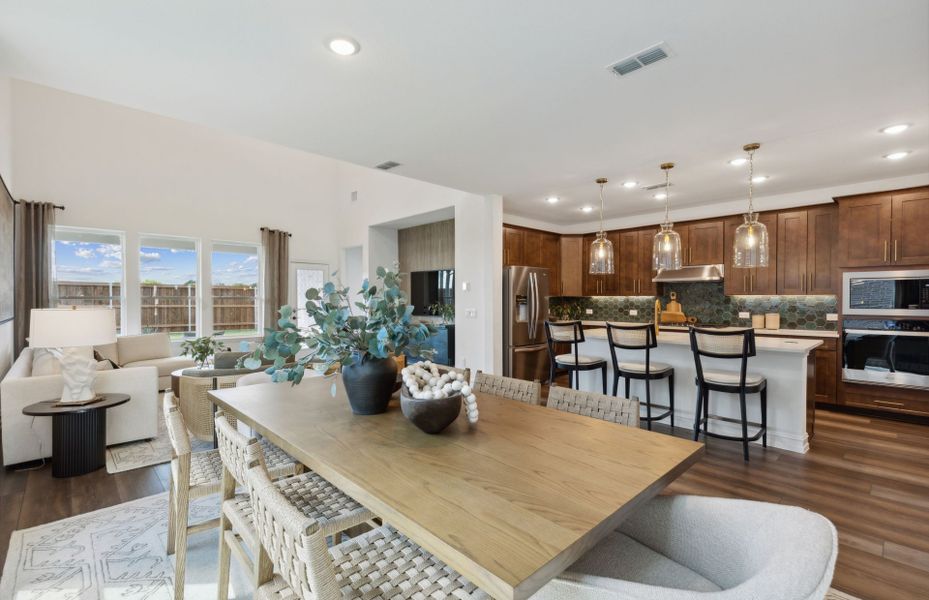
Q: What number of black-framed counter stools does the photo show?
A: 3